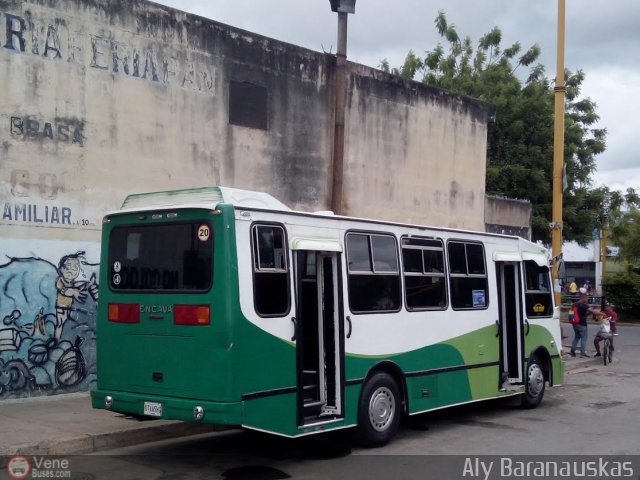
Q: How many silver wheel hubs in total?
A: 2